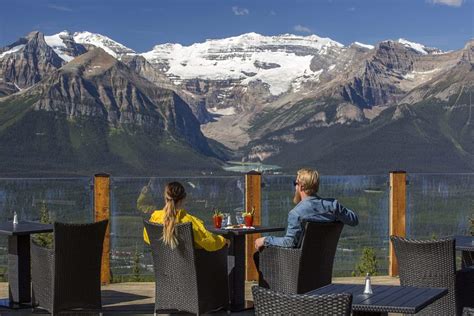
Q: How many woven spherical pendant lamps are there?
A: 0